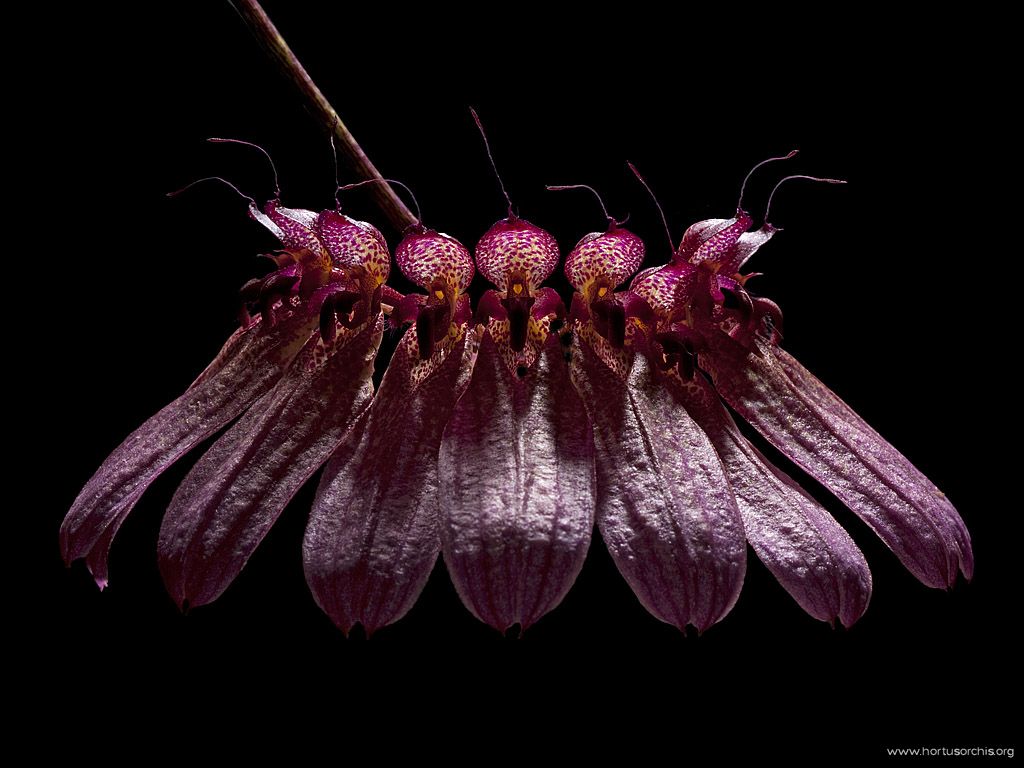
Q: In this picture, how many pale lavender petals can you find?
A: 7